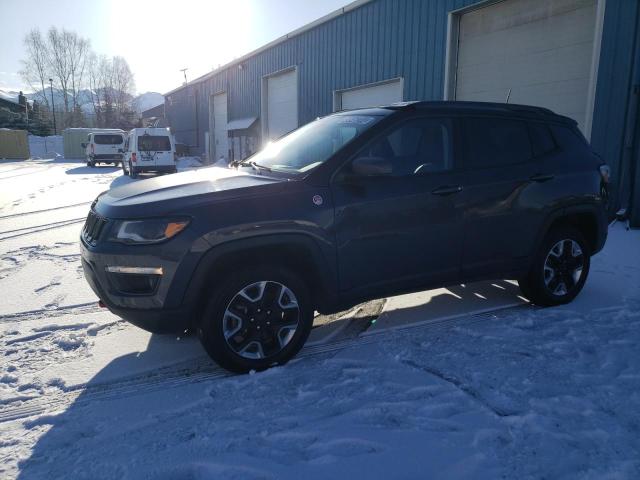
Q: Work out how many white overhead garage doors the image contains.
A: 4